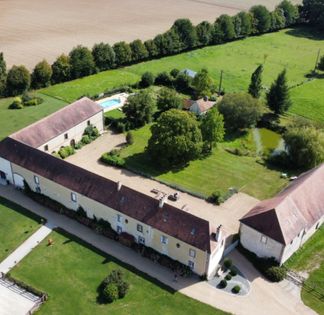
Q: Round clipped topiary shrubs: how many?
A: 5